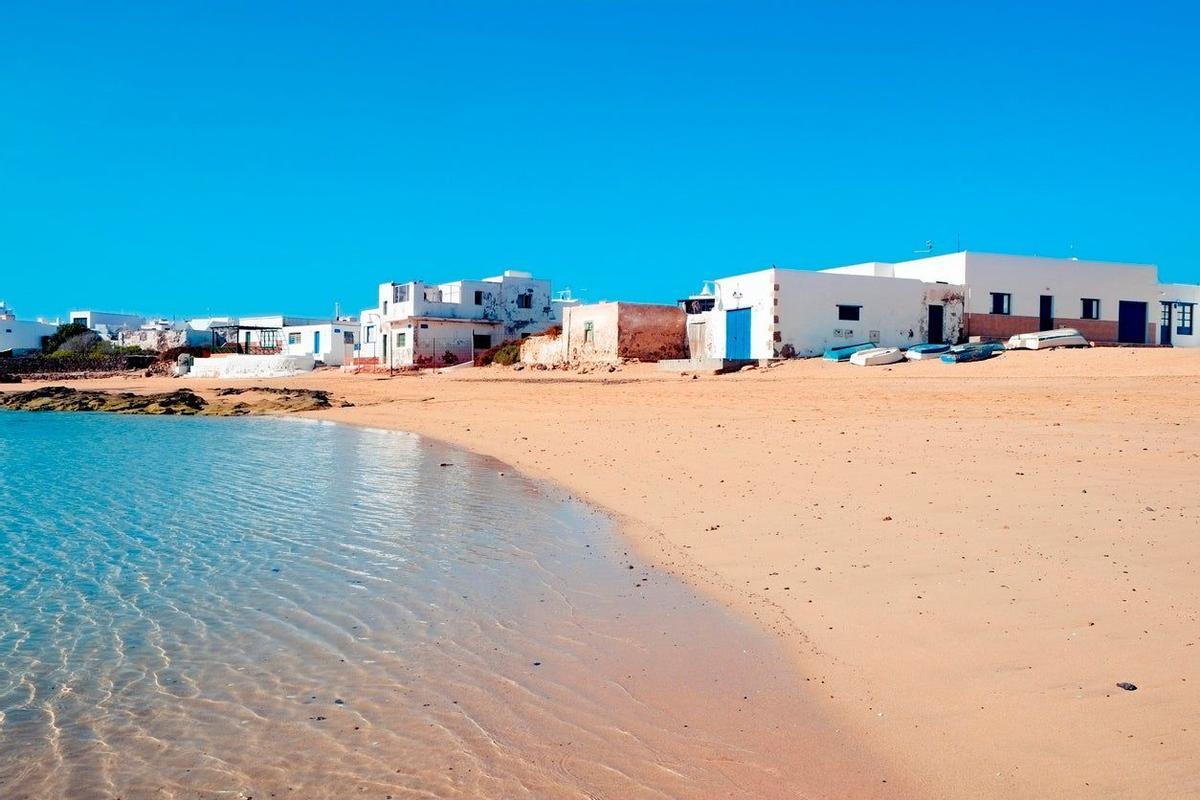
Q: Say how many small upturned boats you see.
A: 5